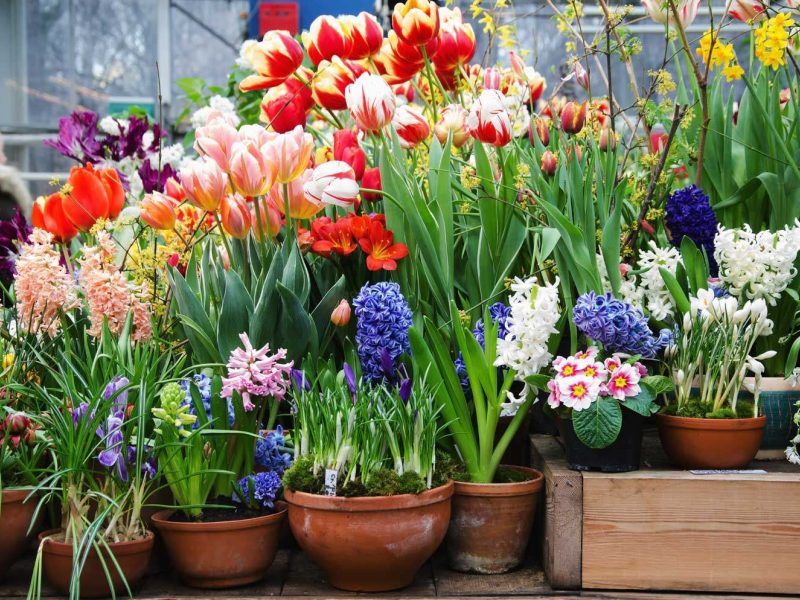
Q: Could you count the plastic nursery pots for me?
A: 1